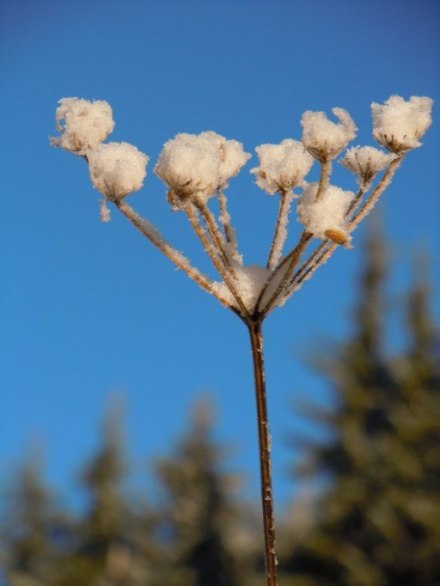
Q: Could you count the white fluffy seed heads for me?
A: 9